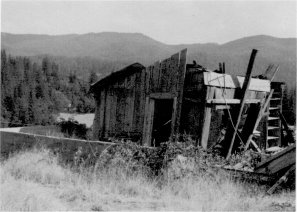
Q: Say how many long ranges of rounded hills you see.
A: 1